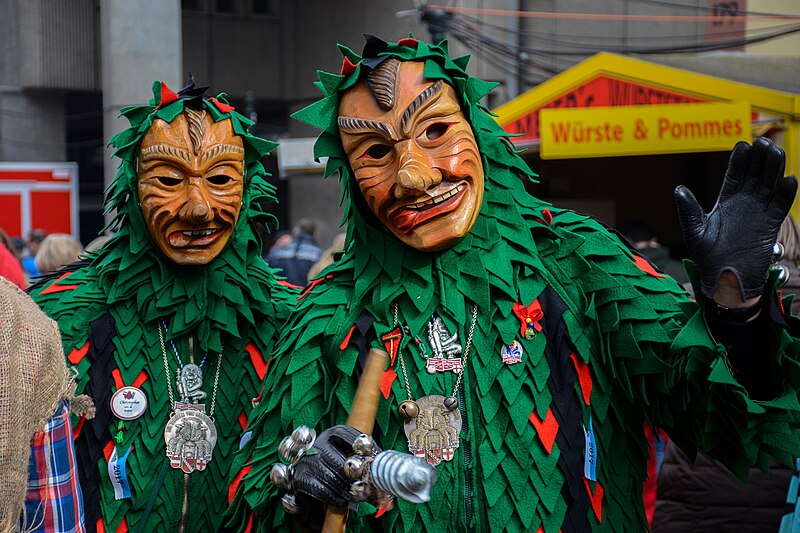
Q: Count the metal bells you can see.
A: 11